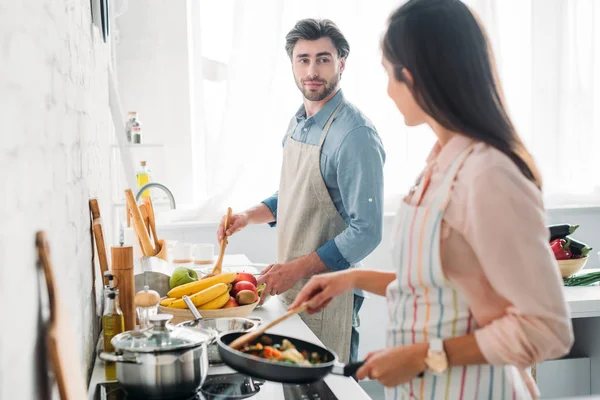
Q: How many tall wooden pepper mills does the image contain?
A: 1